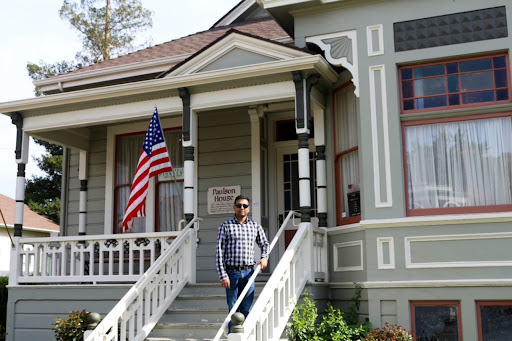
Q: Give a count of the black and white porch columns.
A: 5